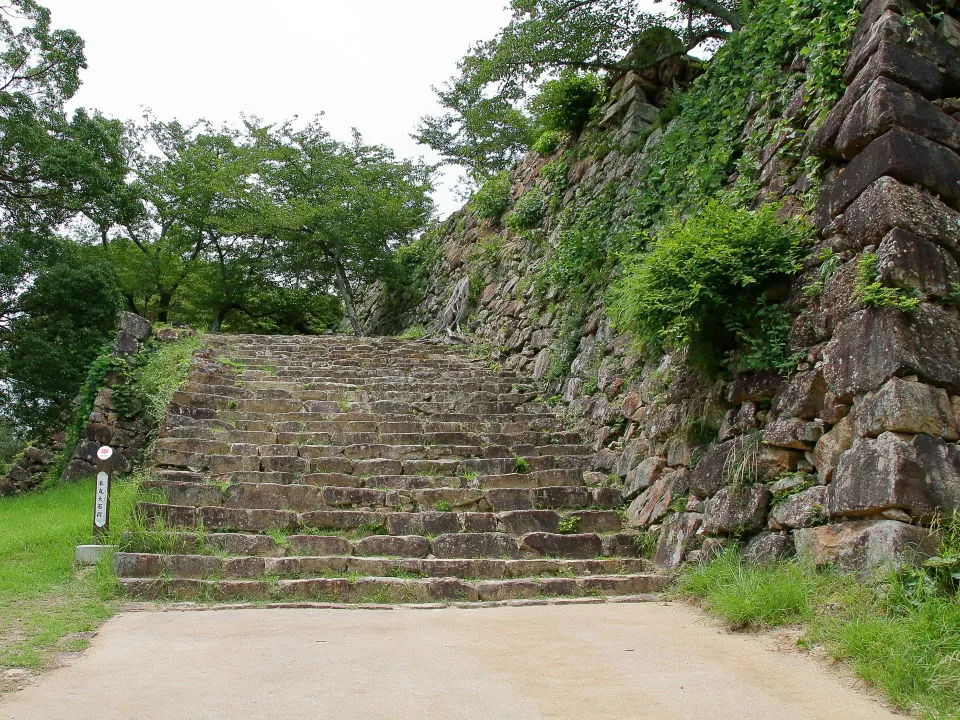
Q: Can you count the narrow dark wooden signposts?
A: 1